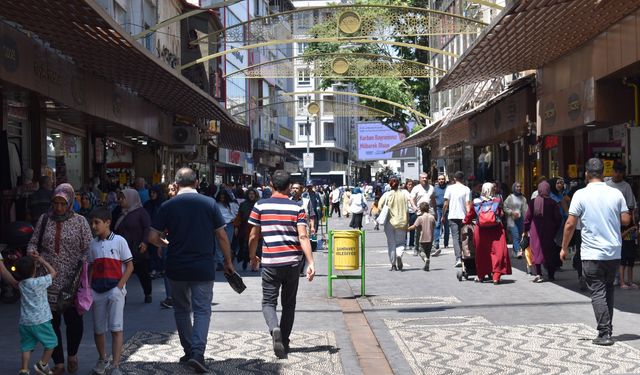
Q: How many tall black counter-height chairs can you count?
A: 0